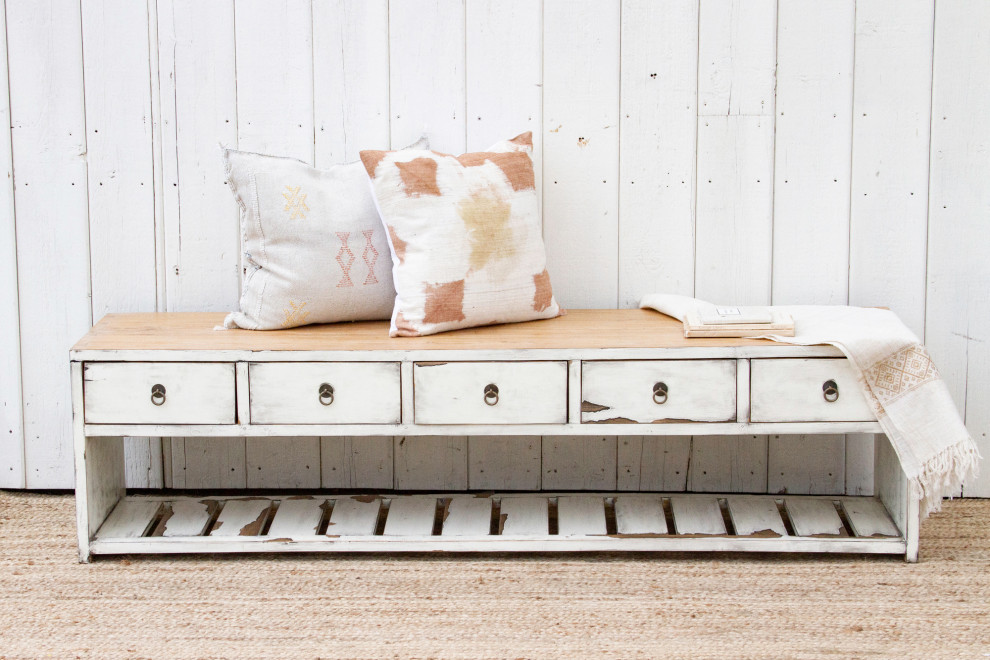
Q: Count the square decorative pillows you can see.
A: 2